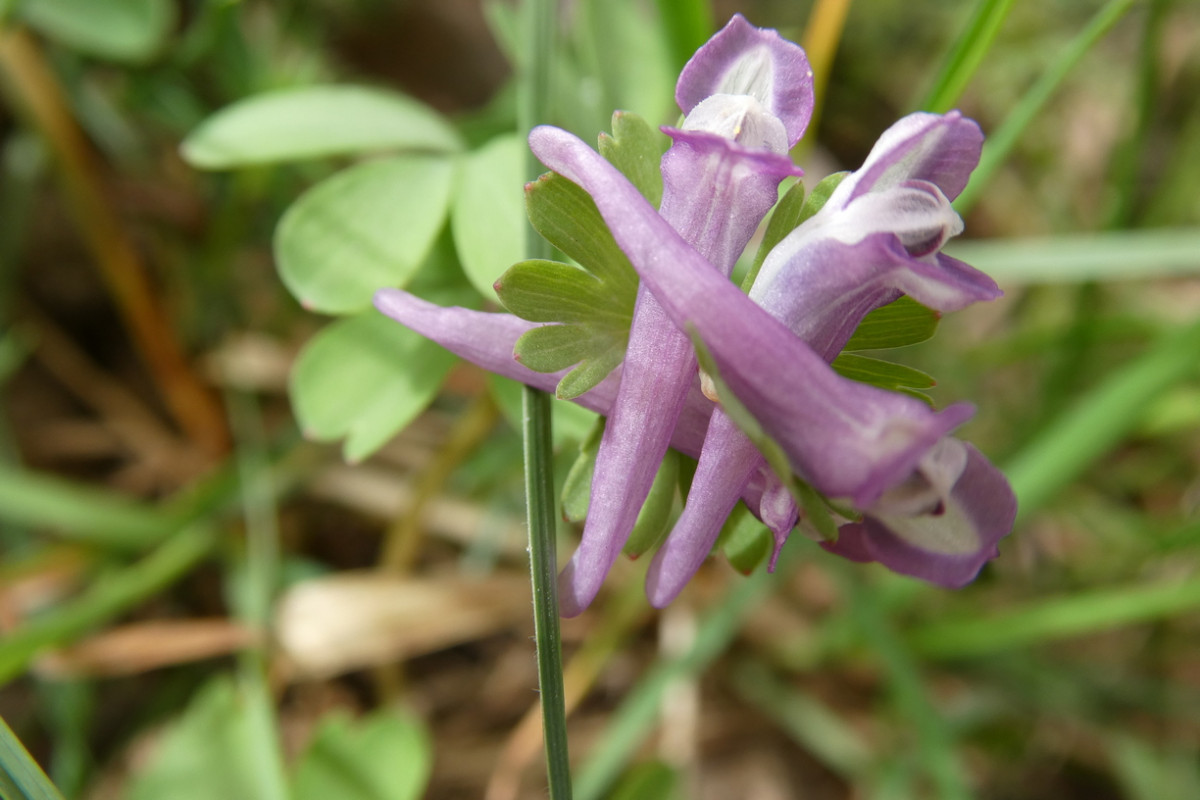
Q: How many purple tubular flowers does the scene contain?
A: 4